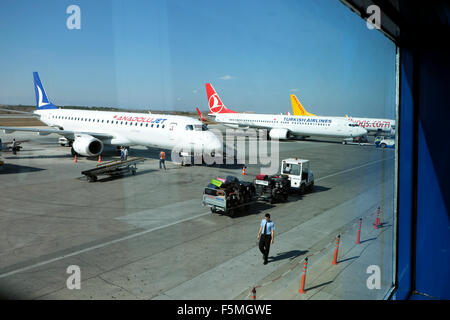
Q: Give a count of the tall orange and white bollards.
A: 5